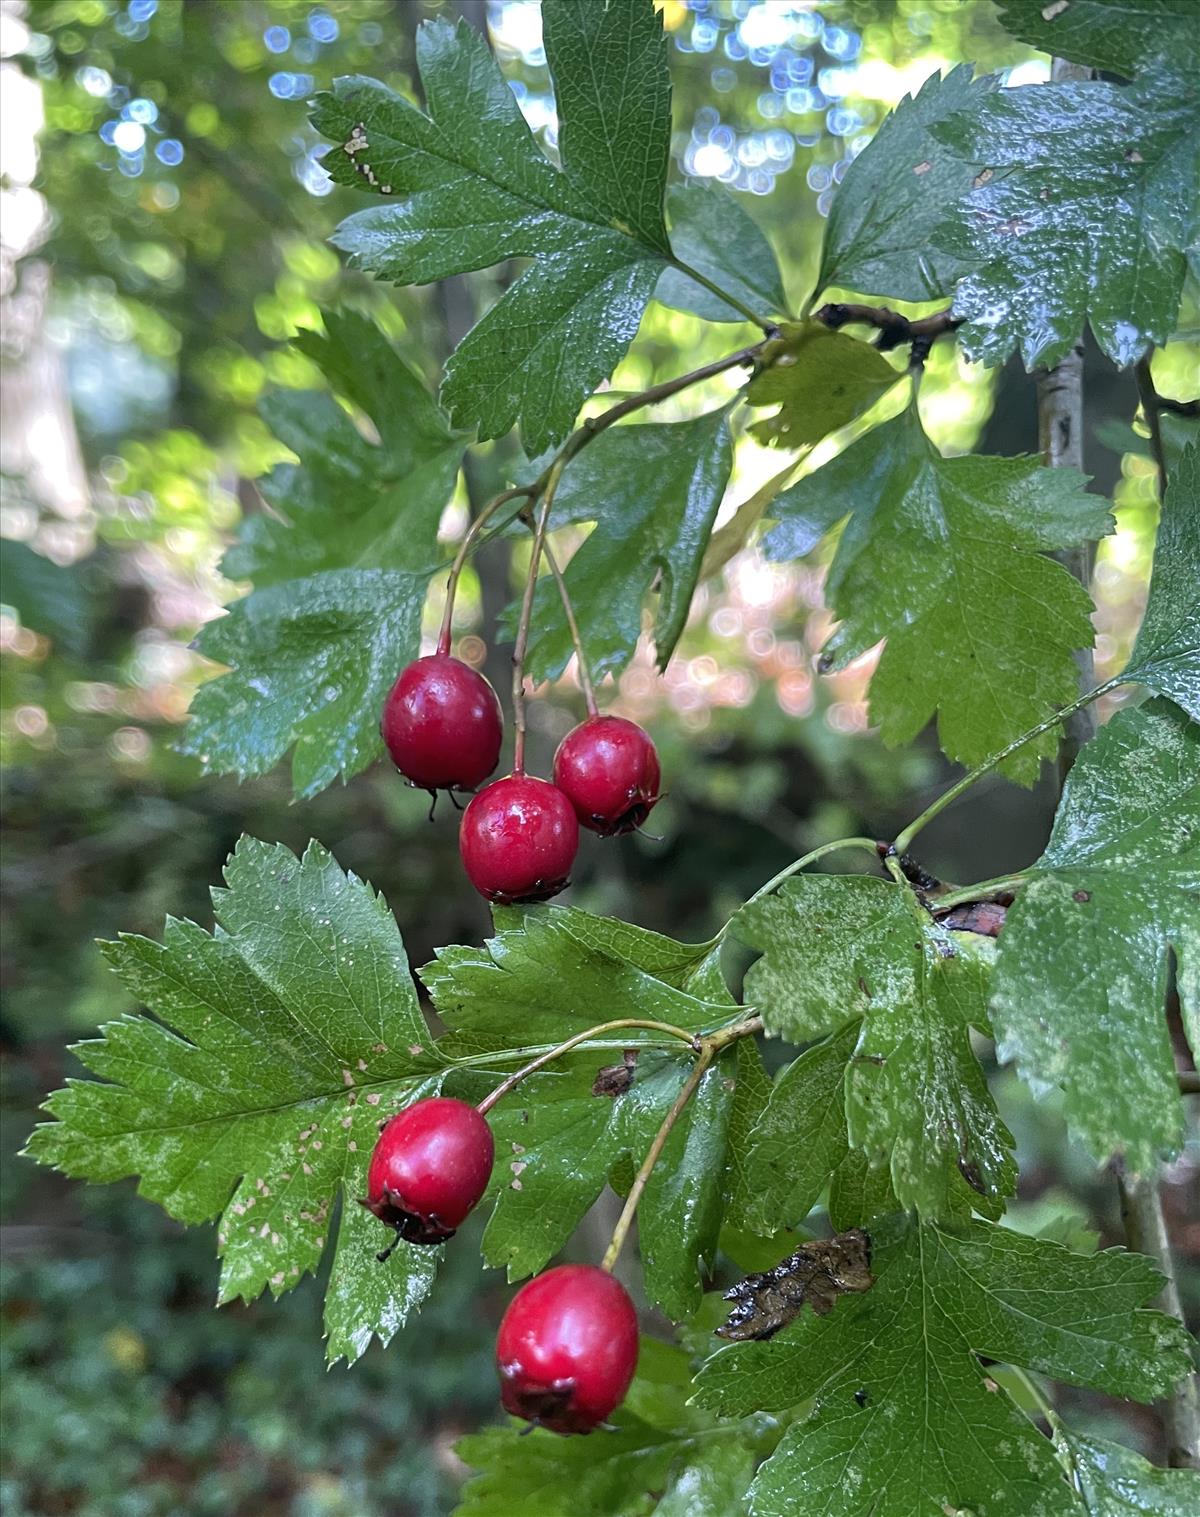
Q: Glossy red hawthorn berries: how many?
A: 5